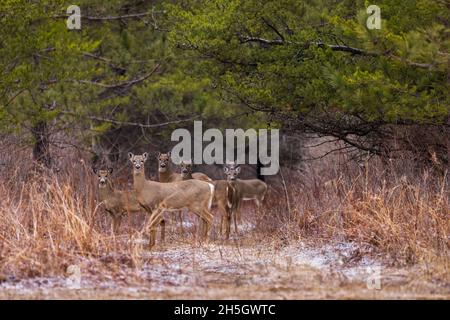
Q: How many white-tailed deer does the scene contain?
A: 6